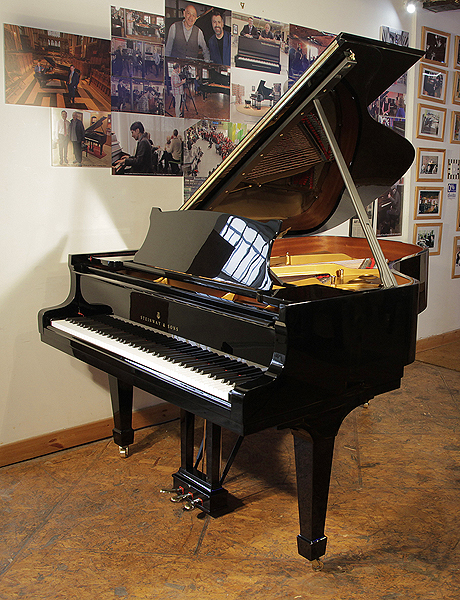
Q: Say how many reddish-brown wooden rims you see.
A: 1